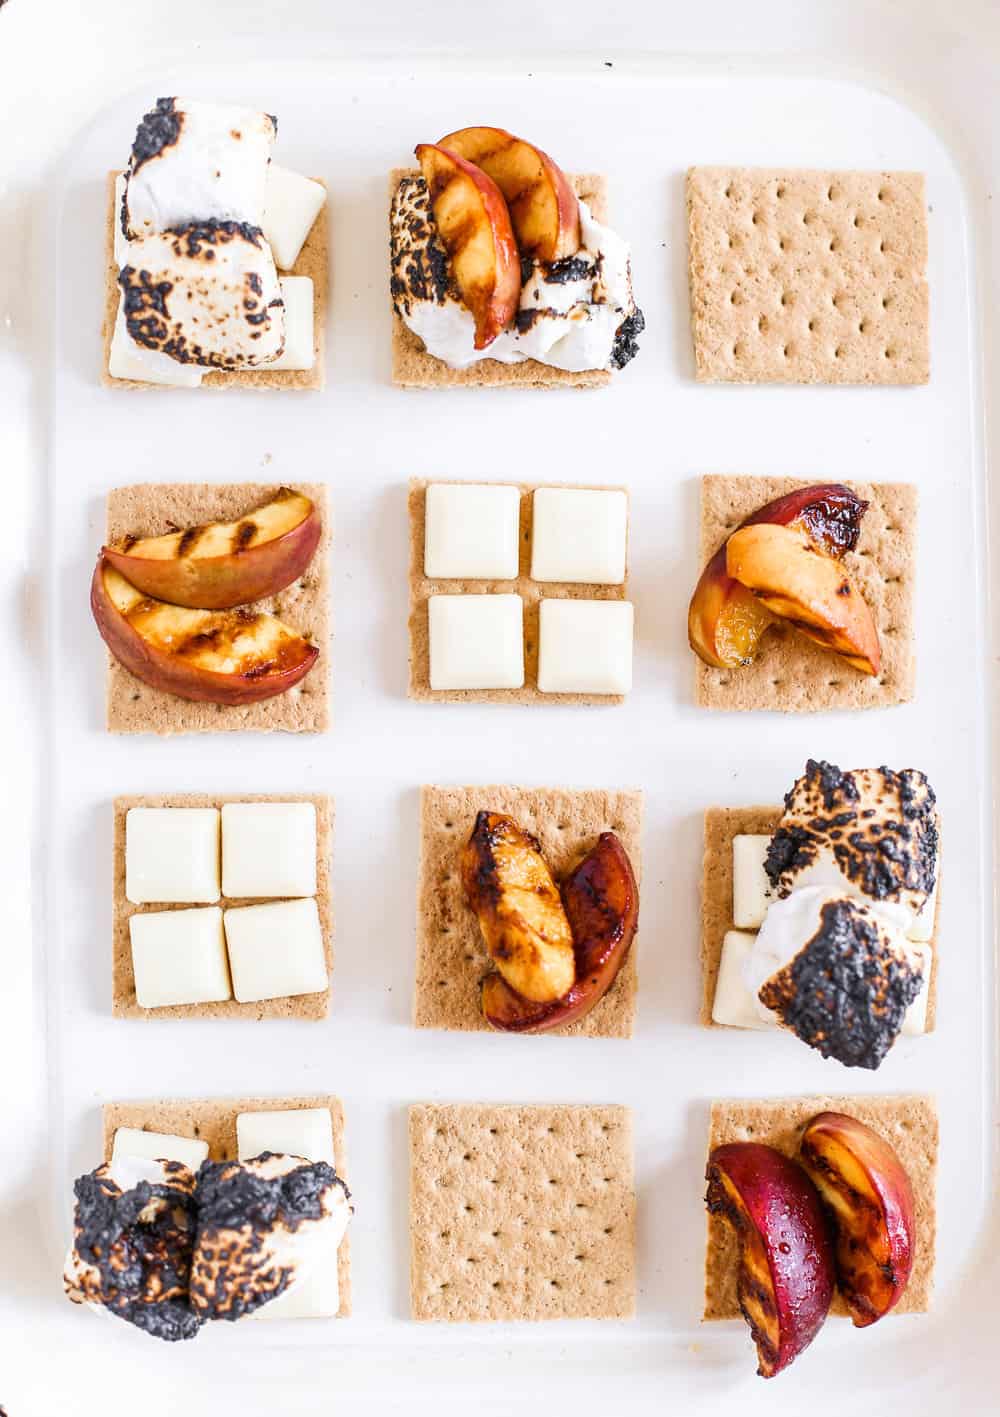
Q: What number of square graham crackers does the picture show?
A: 12